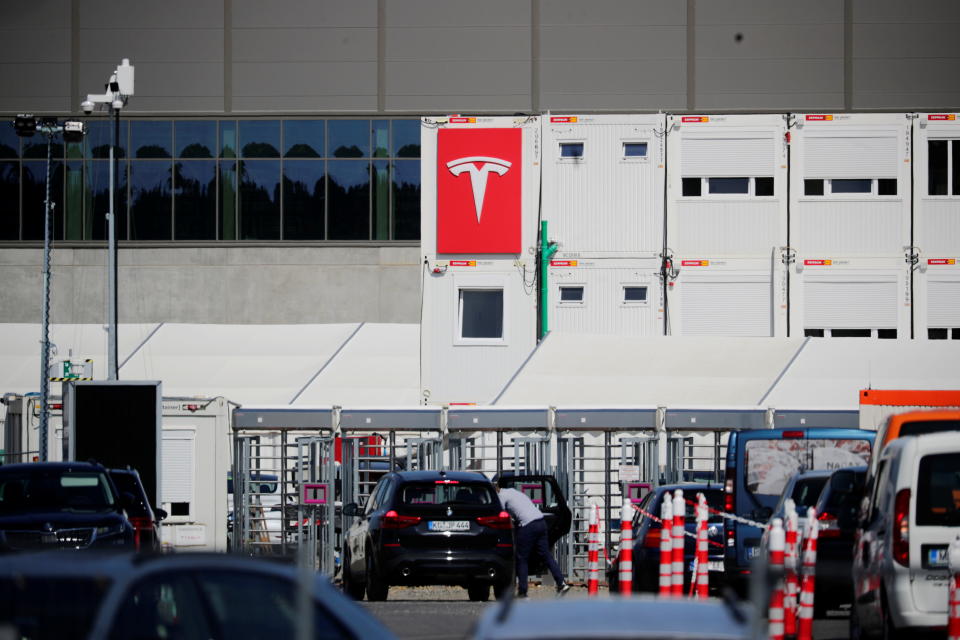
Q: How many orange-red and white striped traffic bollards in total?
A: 9